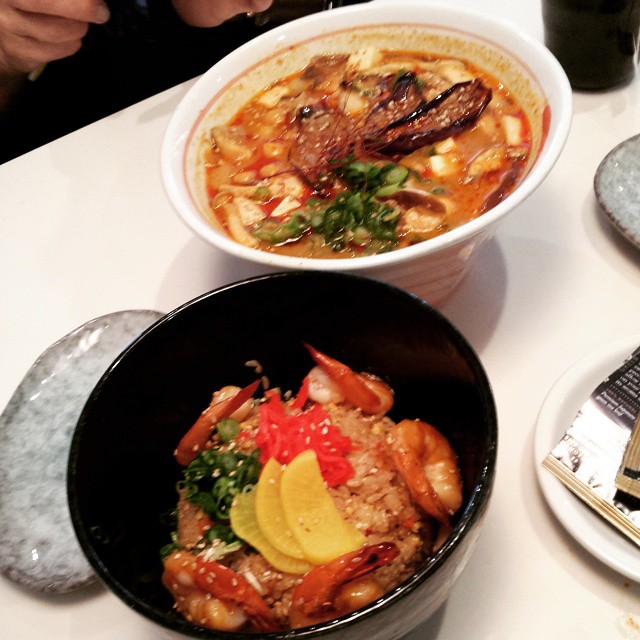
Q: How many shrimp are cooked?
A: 5